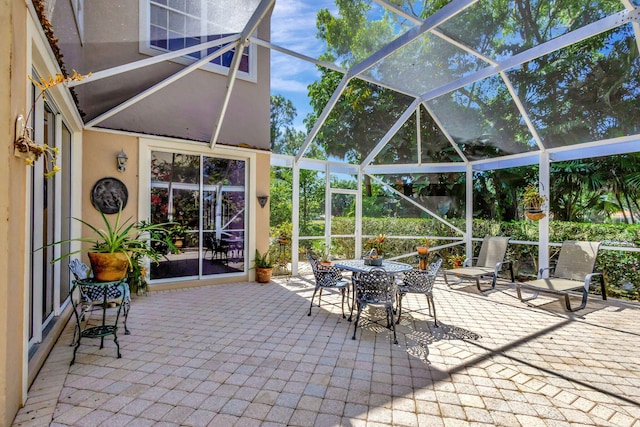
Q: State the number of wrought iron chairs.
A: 4